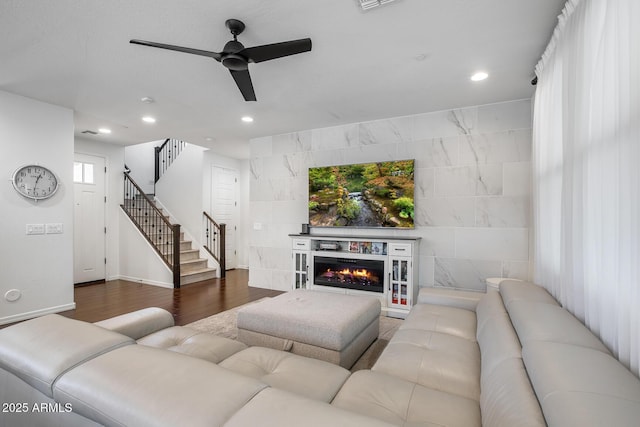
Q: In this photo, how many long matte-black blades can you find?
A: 3